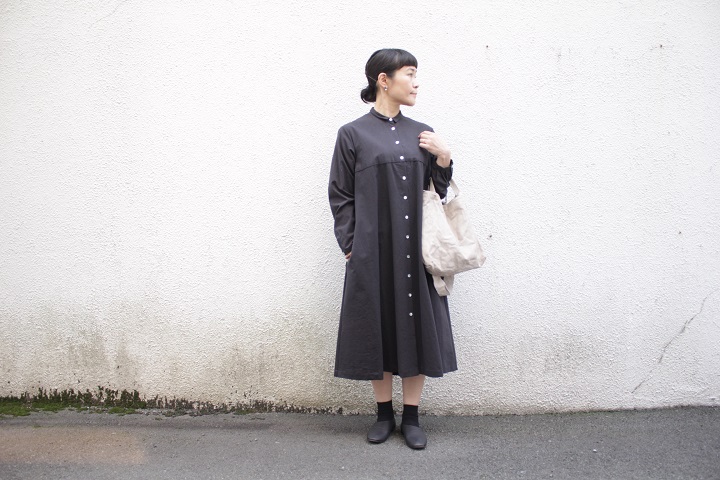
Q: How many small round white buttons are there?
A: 12